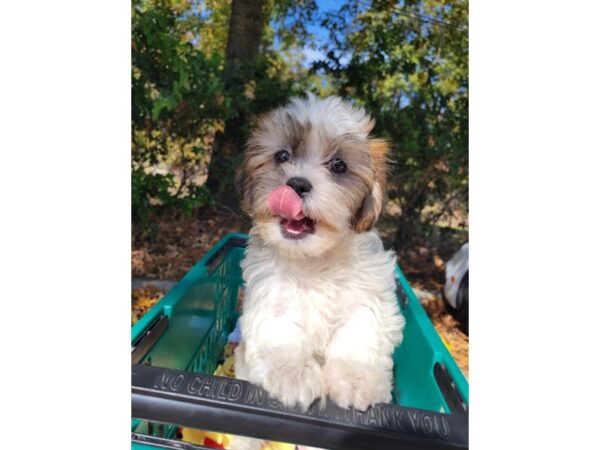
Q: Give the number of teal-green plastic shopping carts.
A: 1